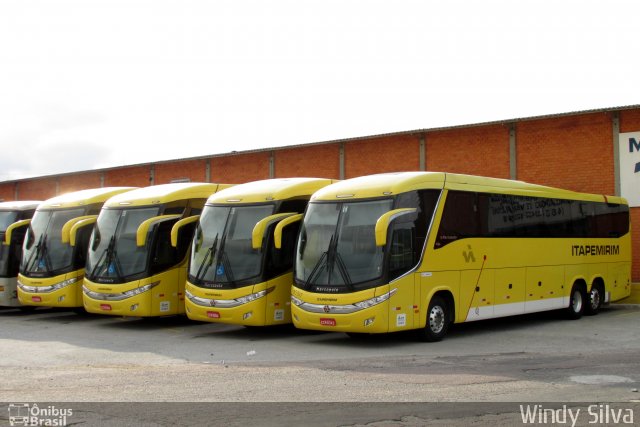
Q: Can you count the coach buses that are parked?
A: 5